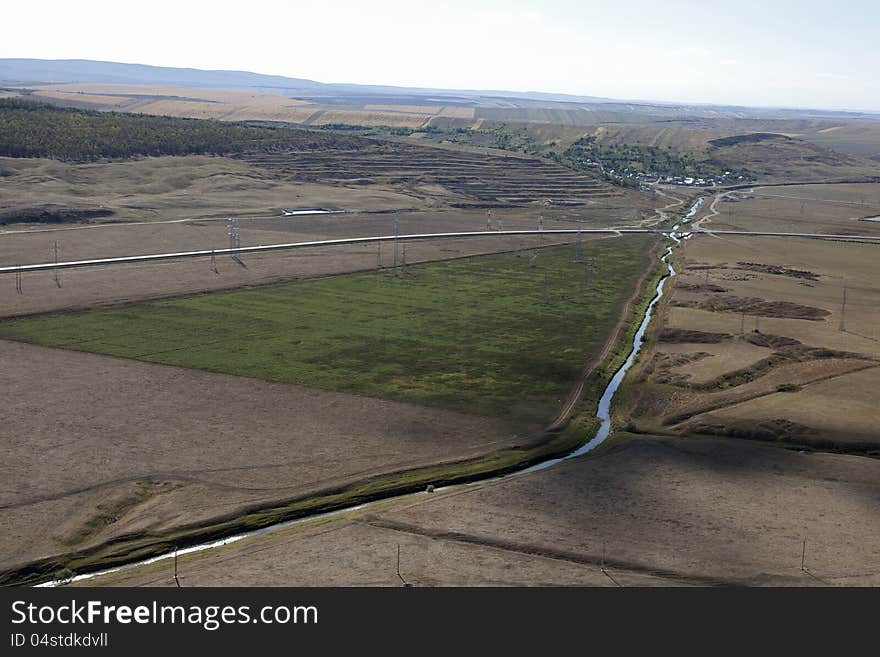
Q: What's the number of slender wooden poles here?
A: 4